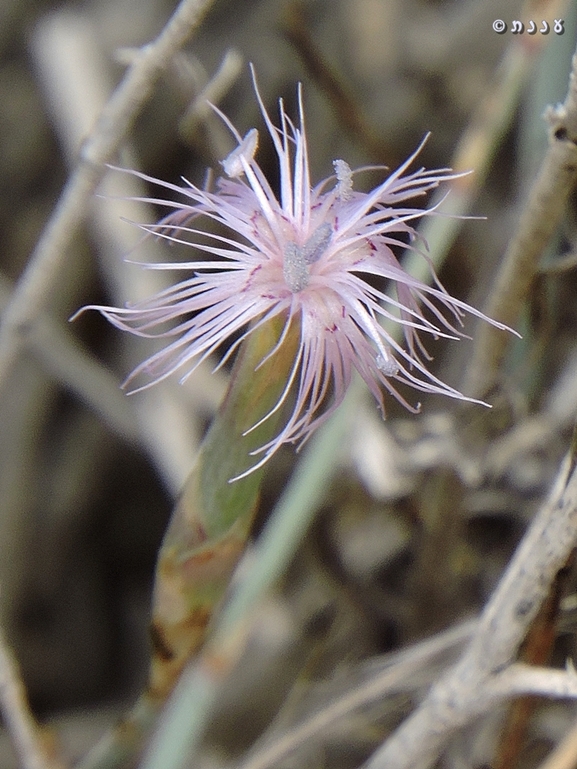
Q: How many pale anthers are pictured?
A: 5